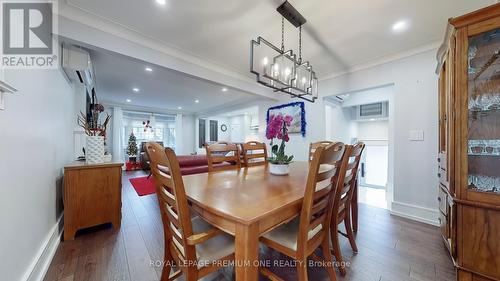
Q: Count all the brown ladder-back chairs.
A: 6